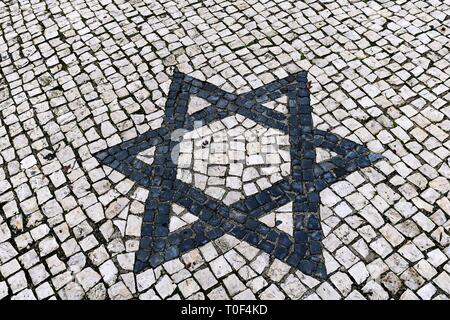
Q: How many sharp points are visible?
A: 6